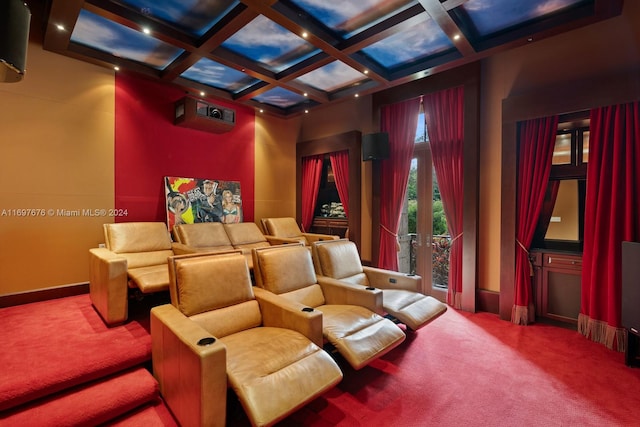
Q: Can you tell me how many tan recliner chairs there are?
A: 7